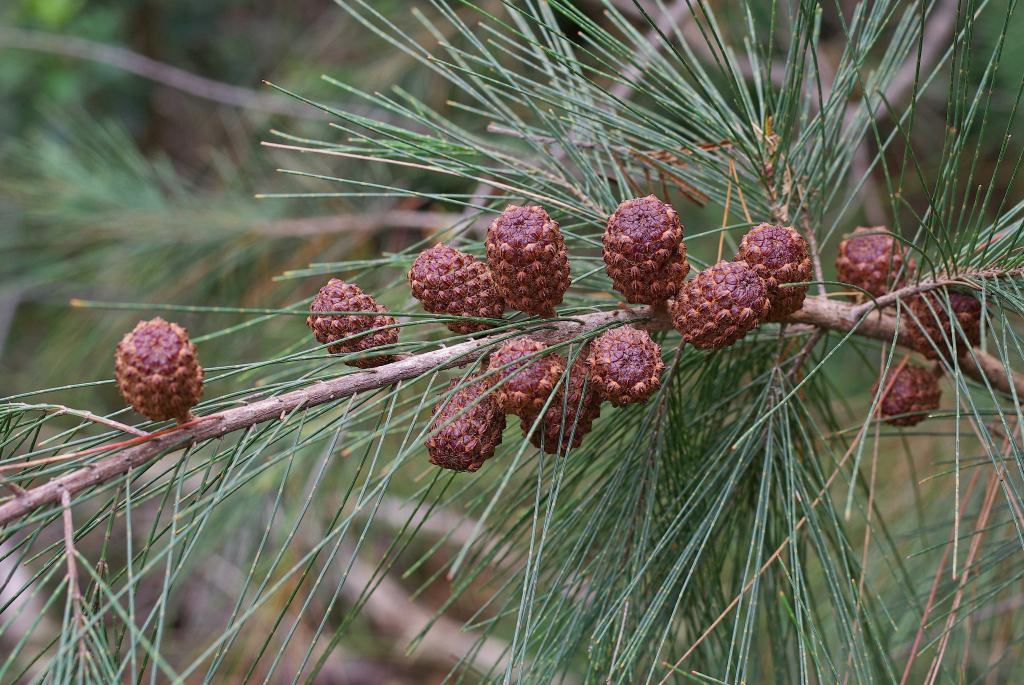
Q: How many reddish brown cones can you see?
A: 14